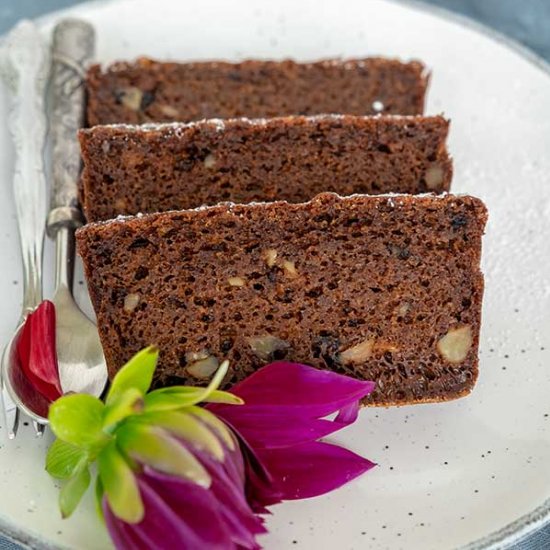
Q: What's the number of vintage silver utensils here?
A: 2